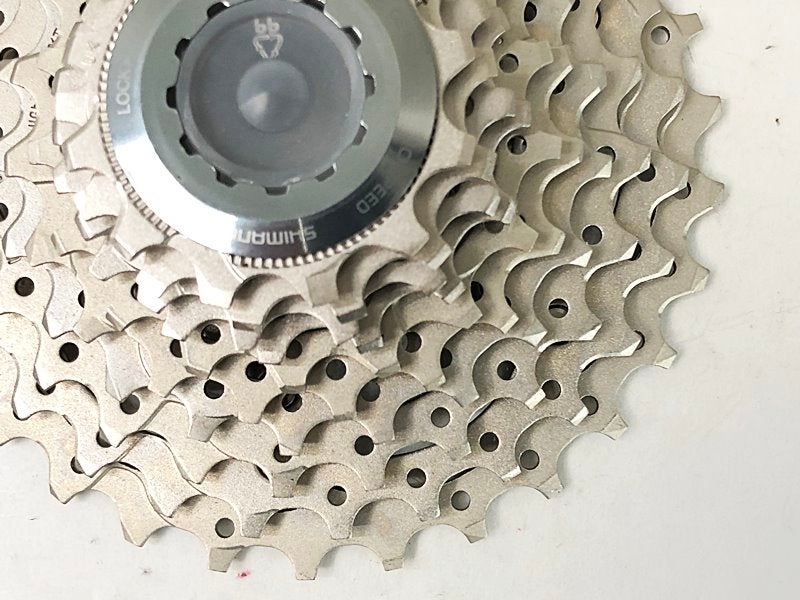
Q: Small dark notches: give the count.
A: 11